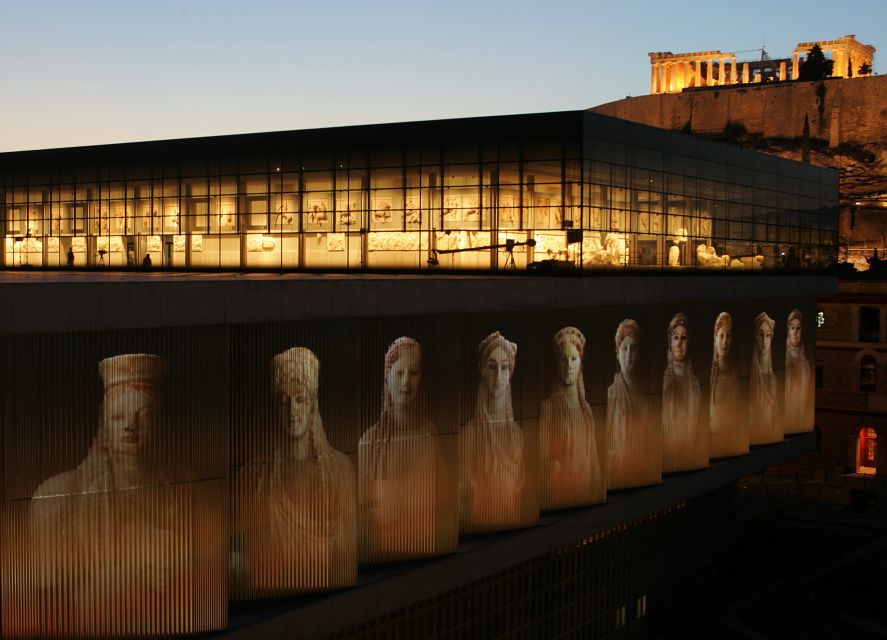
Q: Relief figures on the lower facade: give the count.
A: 10